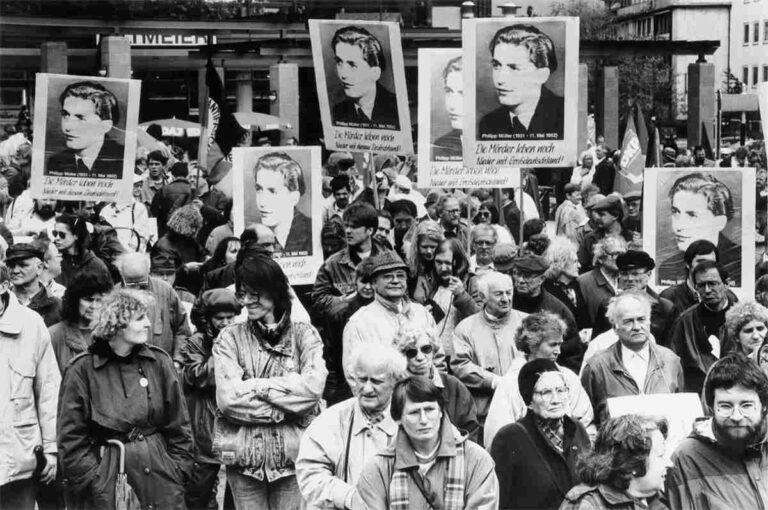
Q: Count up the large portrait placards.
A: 6